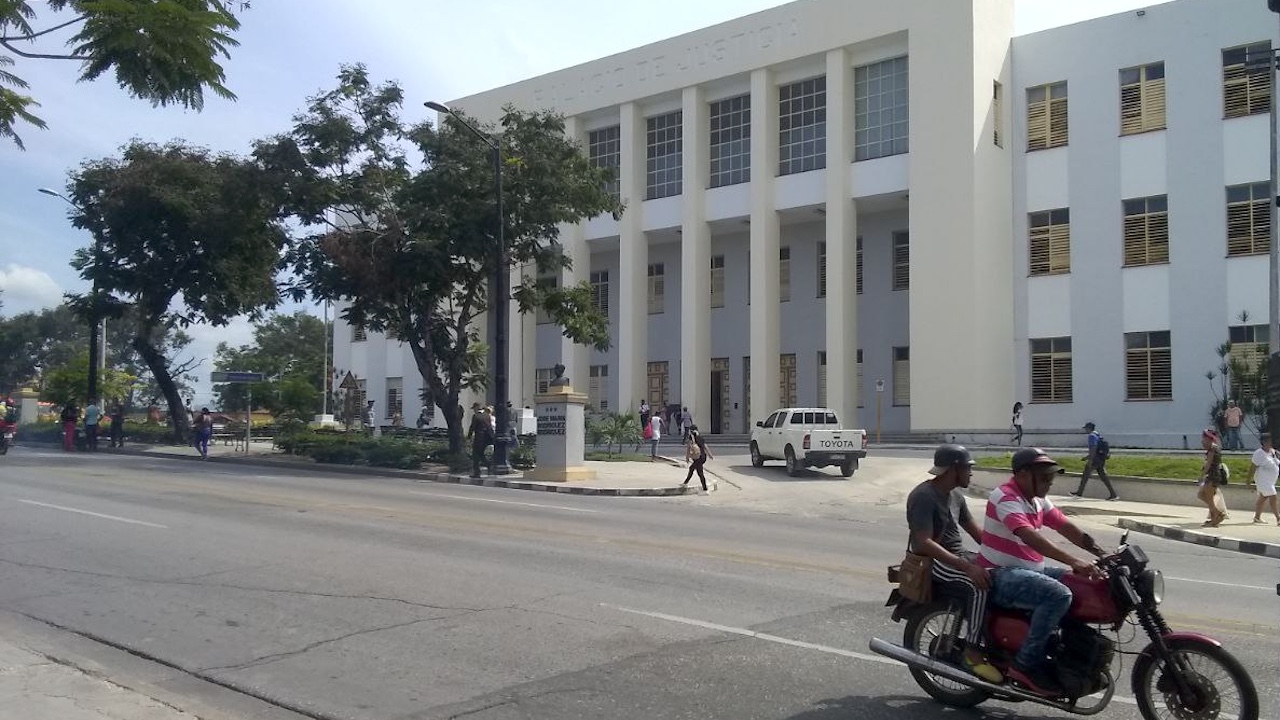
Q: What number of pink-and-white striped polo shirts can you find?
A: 1